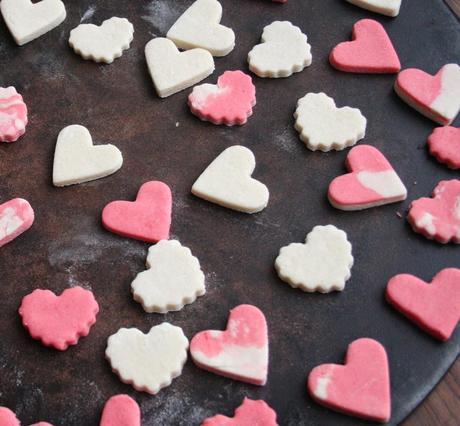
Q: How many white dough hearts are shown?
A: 12